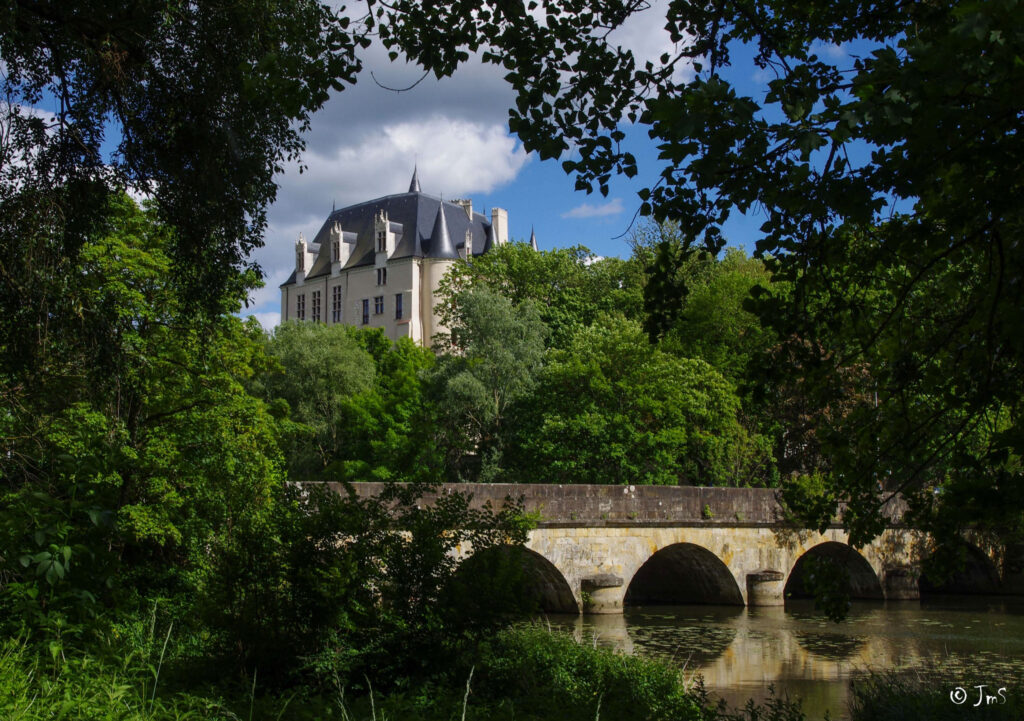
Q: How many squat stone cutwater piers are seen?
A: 3